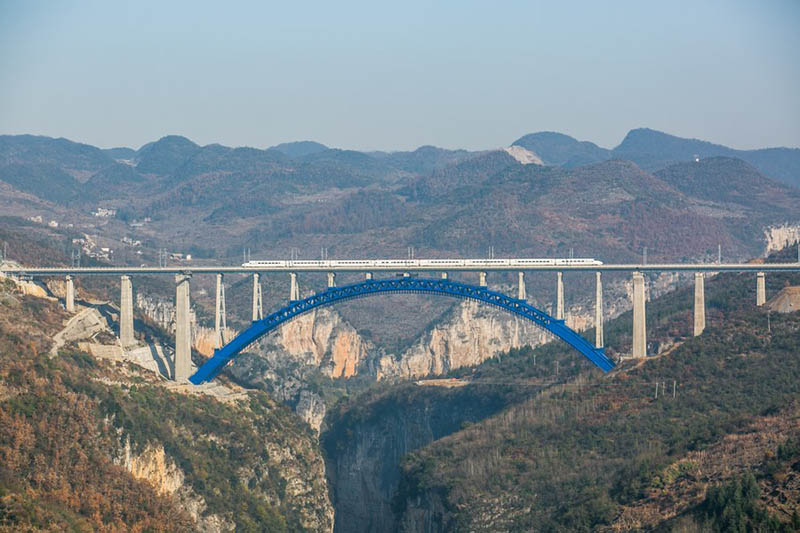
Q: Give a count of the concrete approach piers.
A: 6